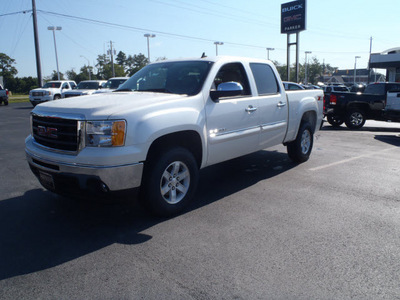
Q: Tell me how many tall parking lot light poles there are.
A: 6